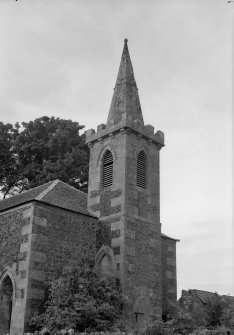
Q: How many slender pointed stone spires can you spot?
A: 1